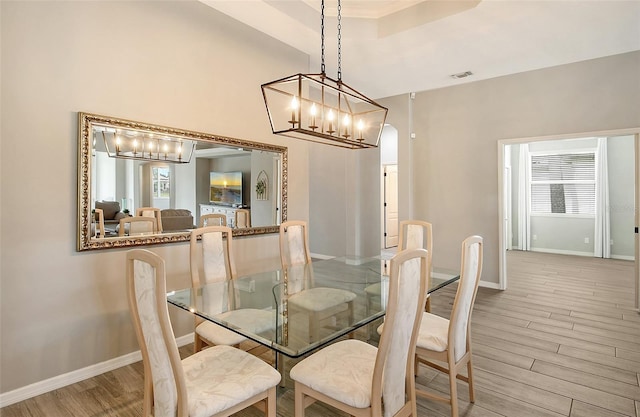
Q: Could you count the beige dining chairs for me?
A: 6